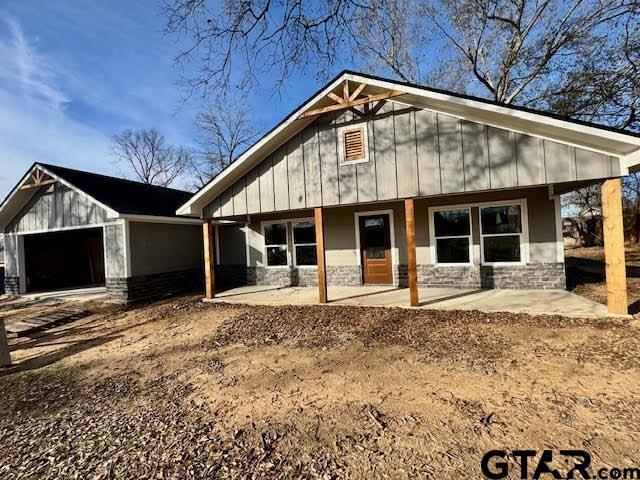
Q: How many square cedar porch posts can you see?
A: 4